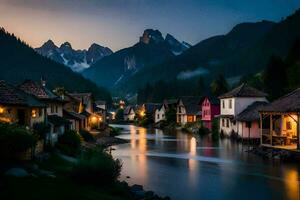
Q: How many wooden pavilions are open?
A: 1